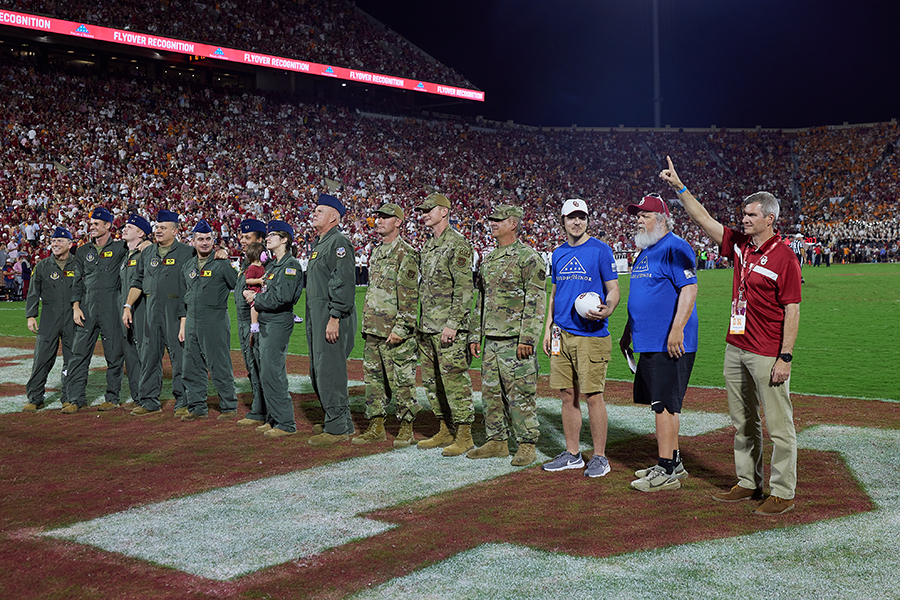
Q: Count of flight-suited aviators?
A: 8